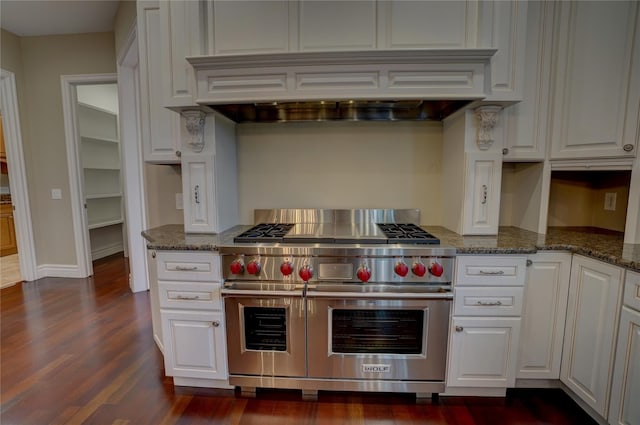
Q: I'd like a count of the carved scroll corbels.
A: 2